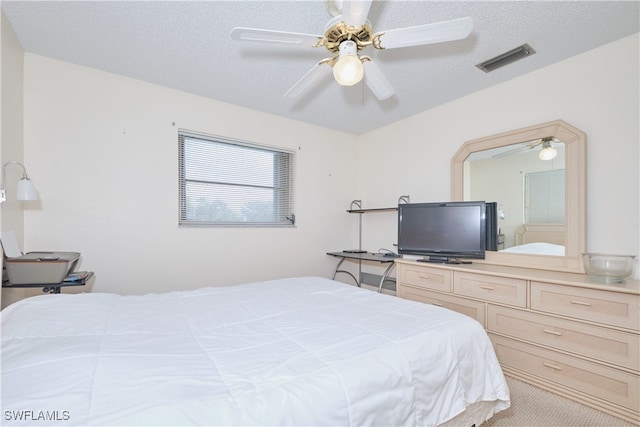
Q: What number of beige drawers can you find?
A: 6